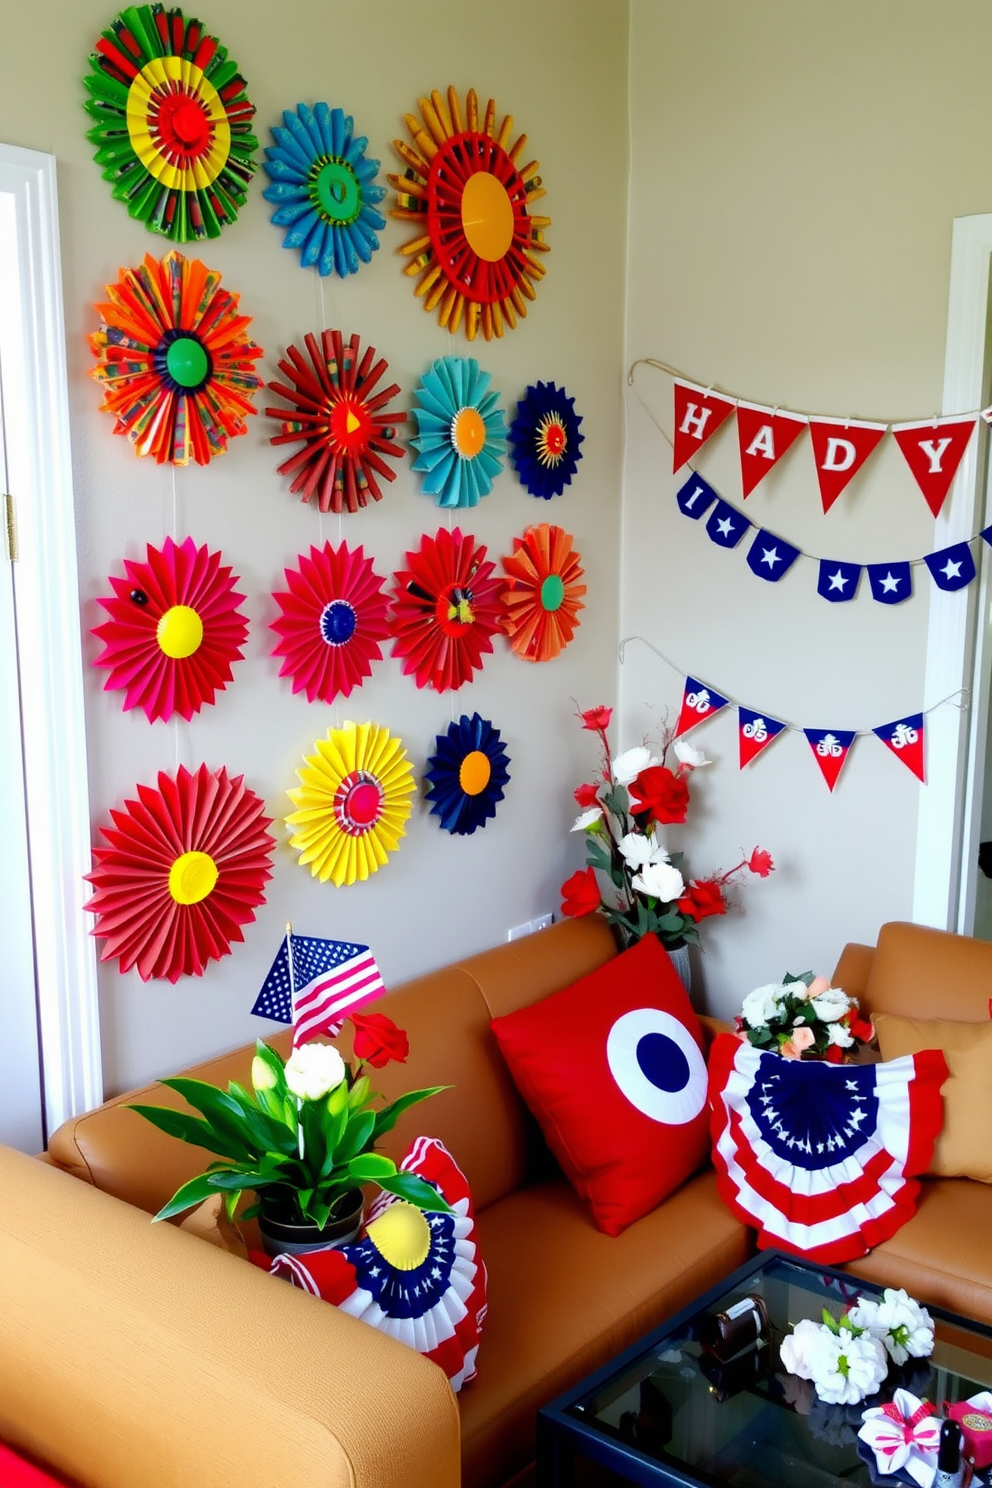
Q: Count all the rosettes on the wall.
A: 14